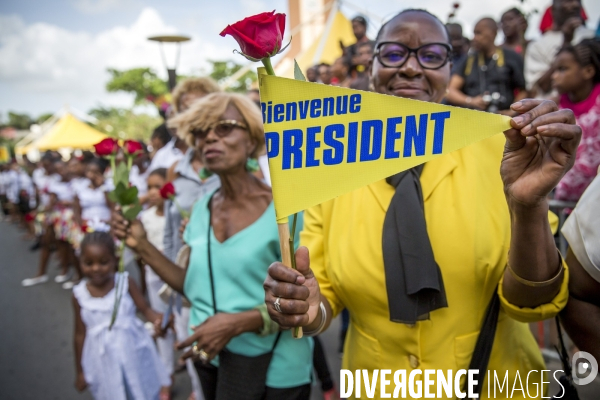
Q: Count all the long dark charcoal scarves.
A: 1